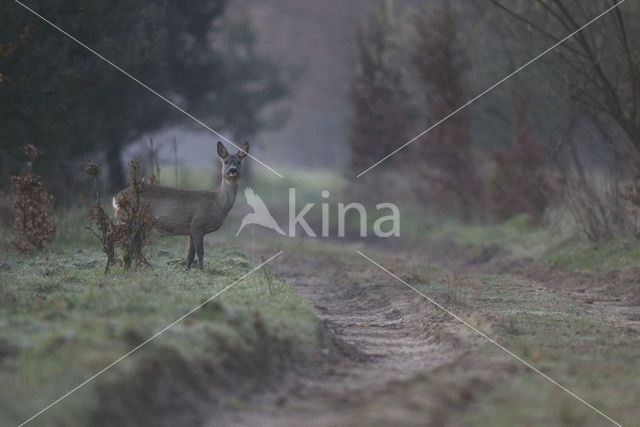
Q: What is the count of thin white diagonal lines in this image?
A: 4